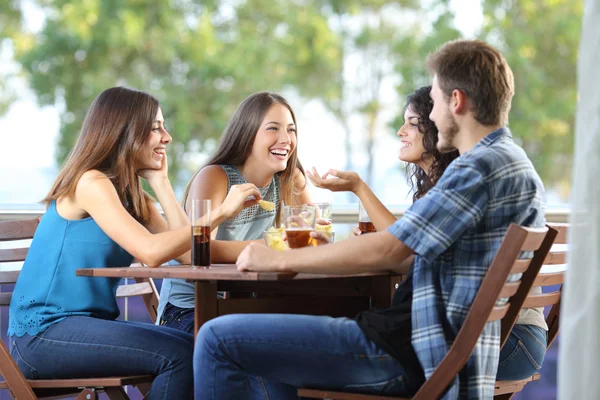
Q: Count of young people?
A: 4